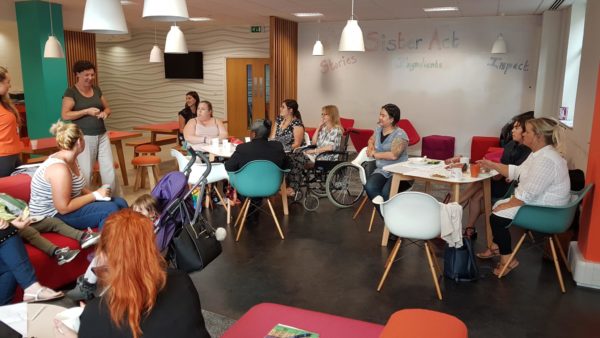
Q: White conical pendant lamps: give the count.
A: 8